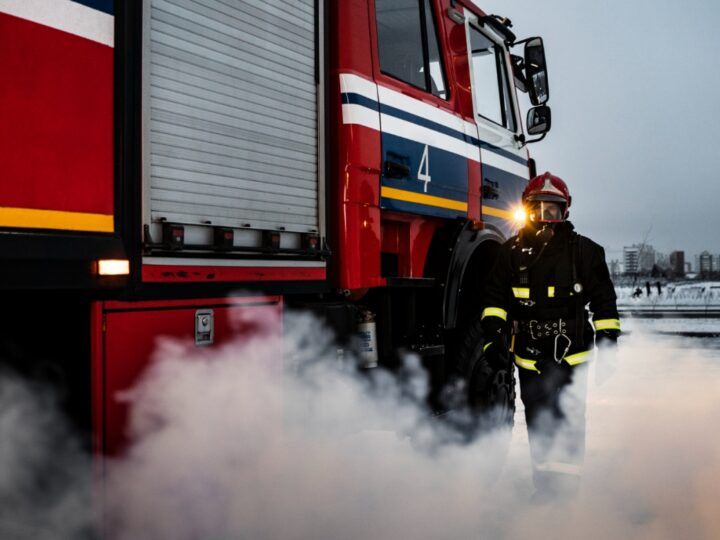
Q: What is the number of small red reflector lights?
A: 4